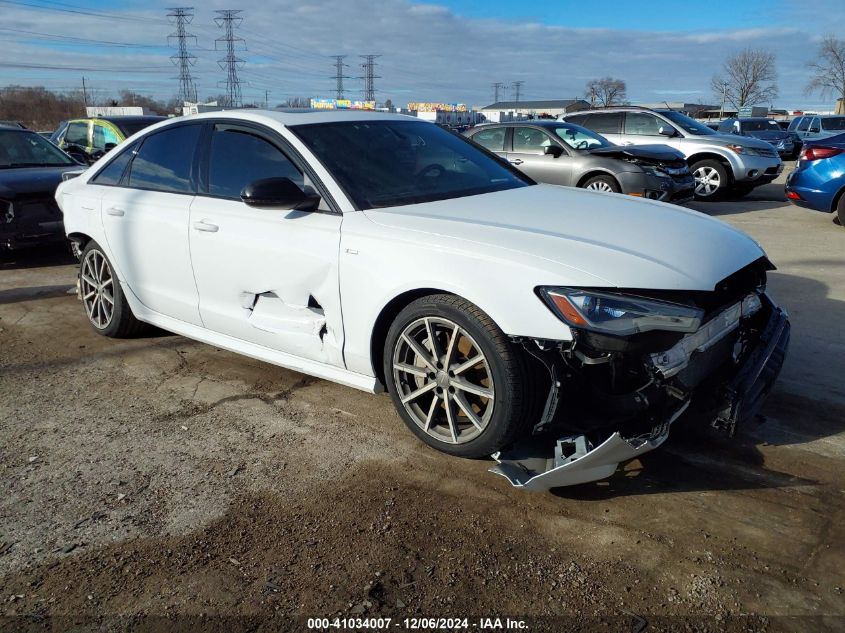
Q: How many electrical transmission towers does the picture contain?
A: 6